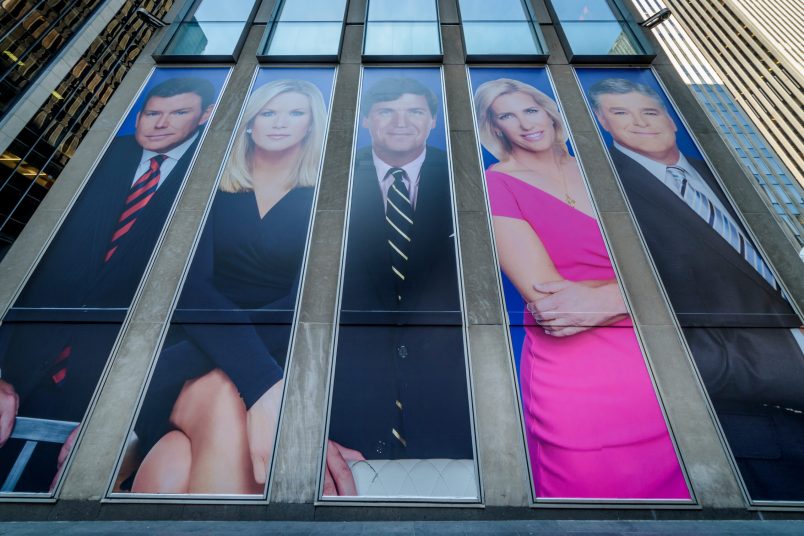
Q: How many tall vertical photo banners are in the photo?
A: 5